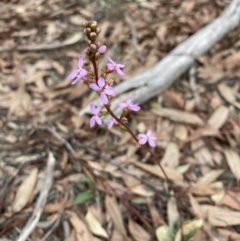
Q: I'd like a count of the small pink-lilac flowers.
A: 7